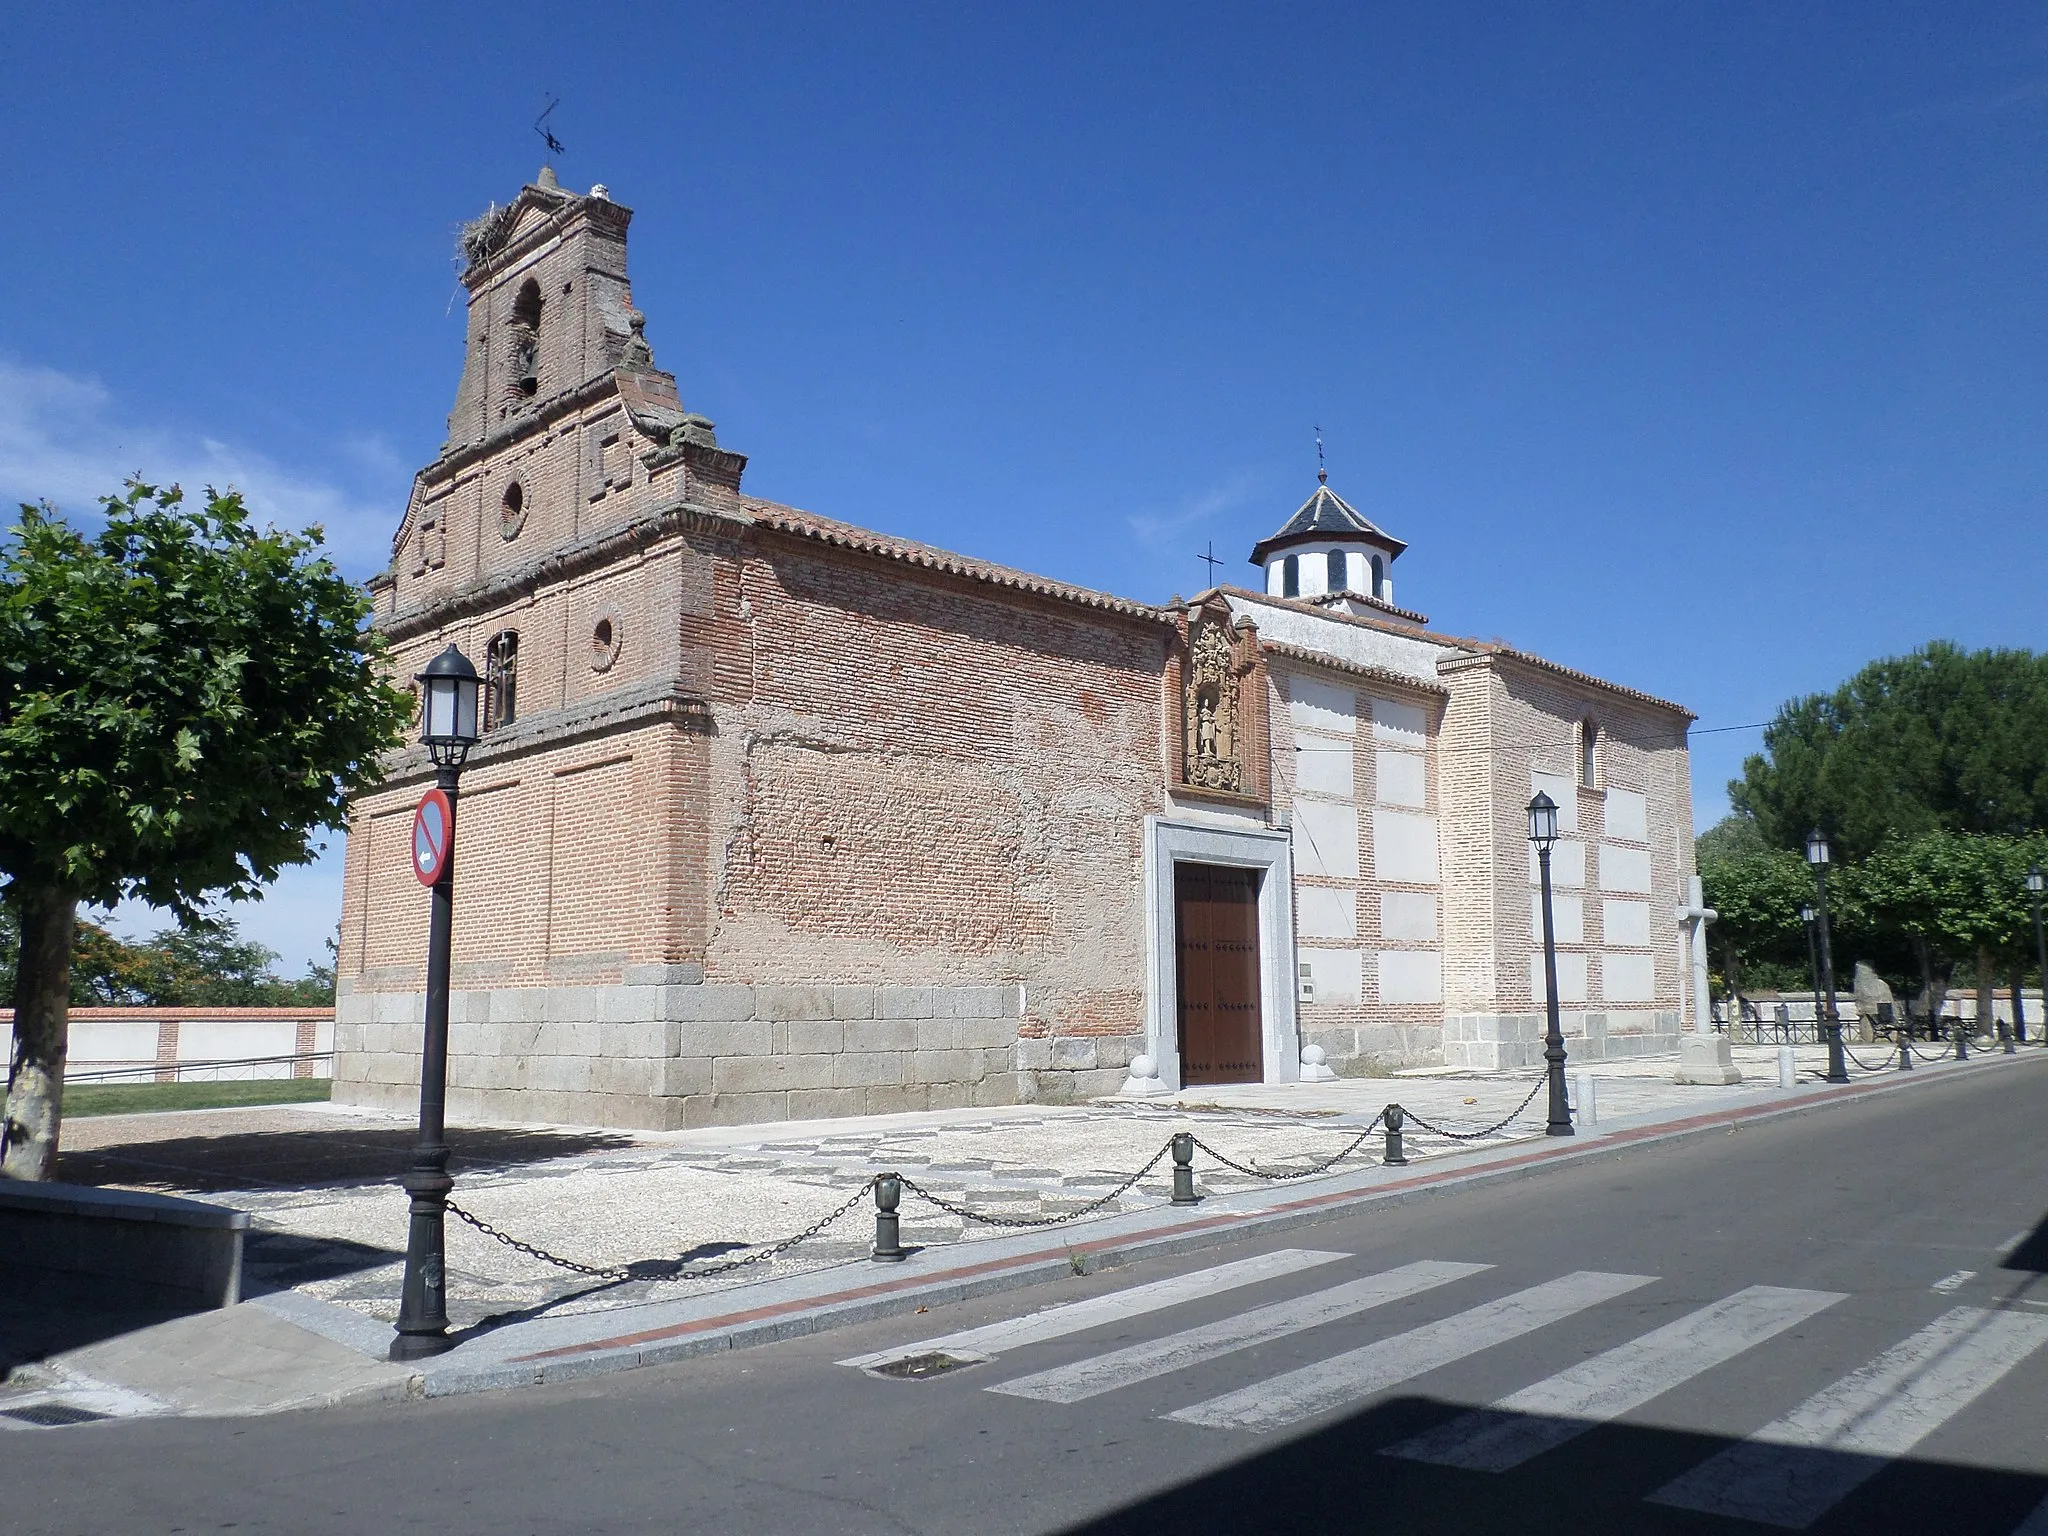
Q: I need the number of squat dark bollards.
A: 6